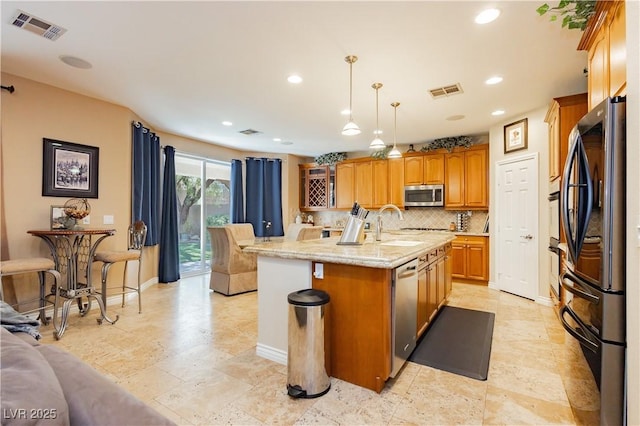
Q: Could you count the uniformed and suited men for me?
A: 0